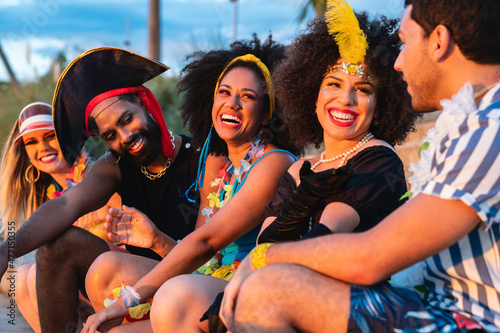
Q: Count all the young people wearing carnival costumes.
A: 5